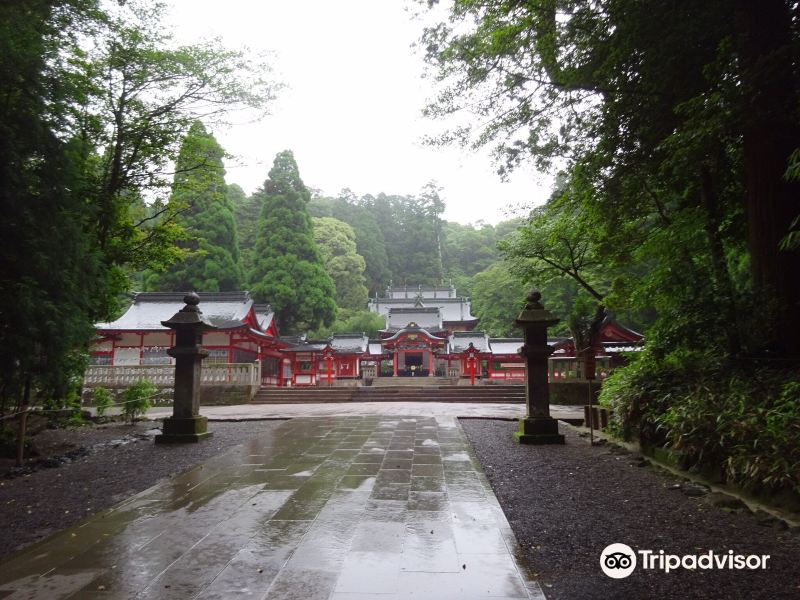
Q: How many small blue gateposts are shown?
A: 0